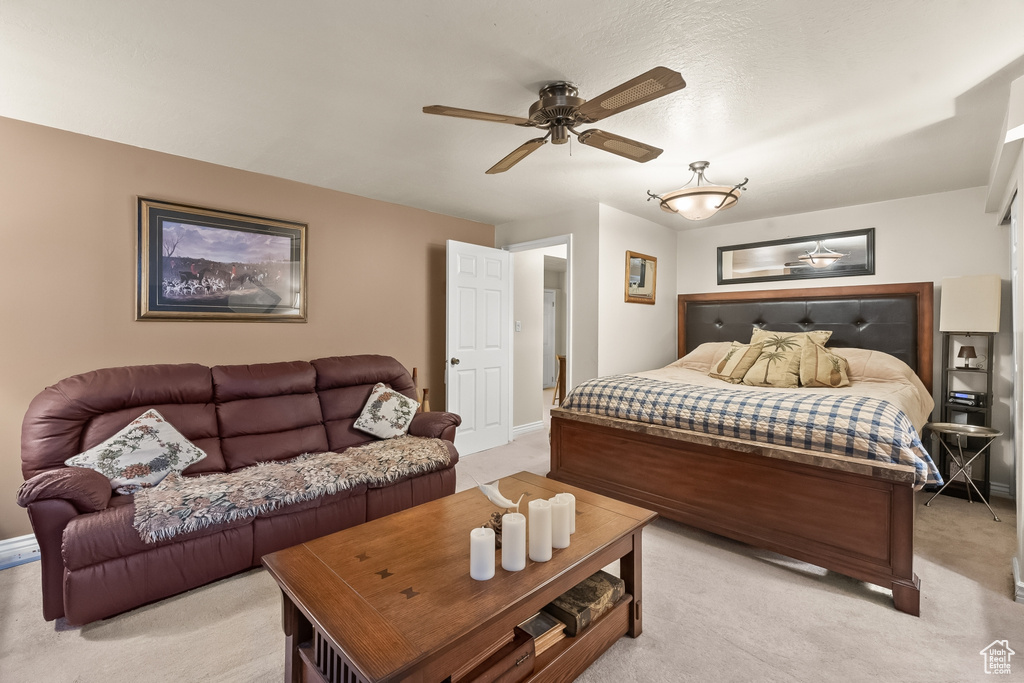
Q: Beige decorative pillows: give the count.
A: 4